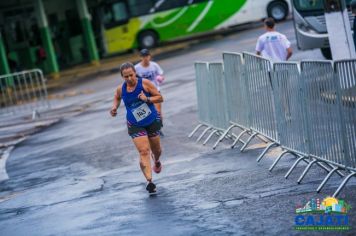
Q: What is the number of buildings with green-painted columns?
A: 1